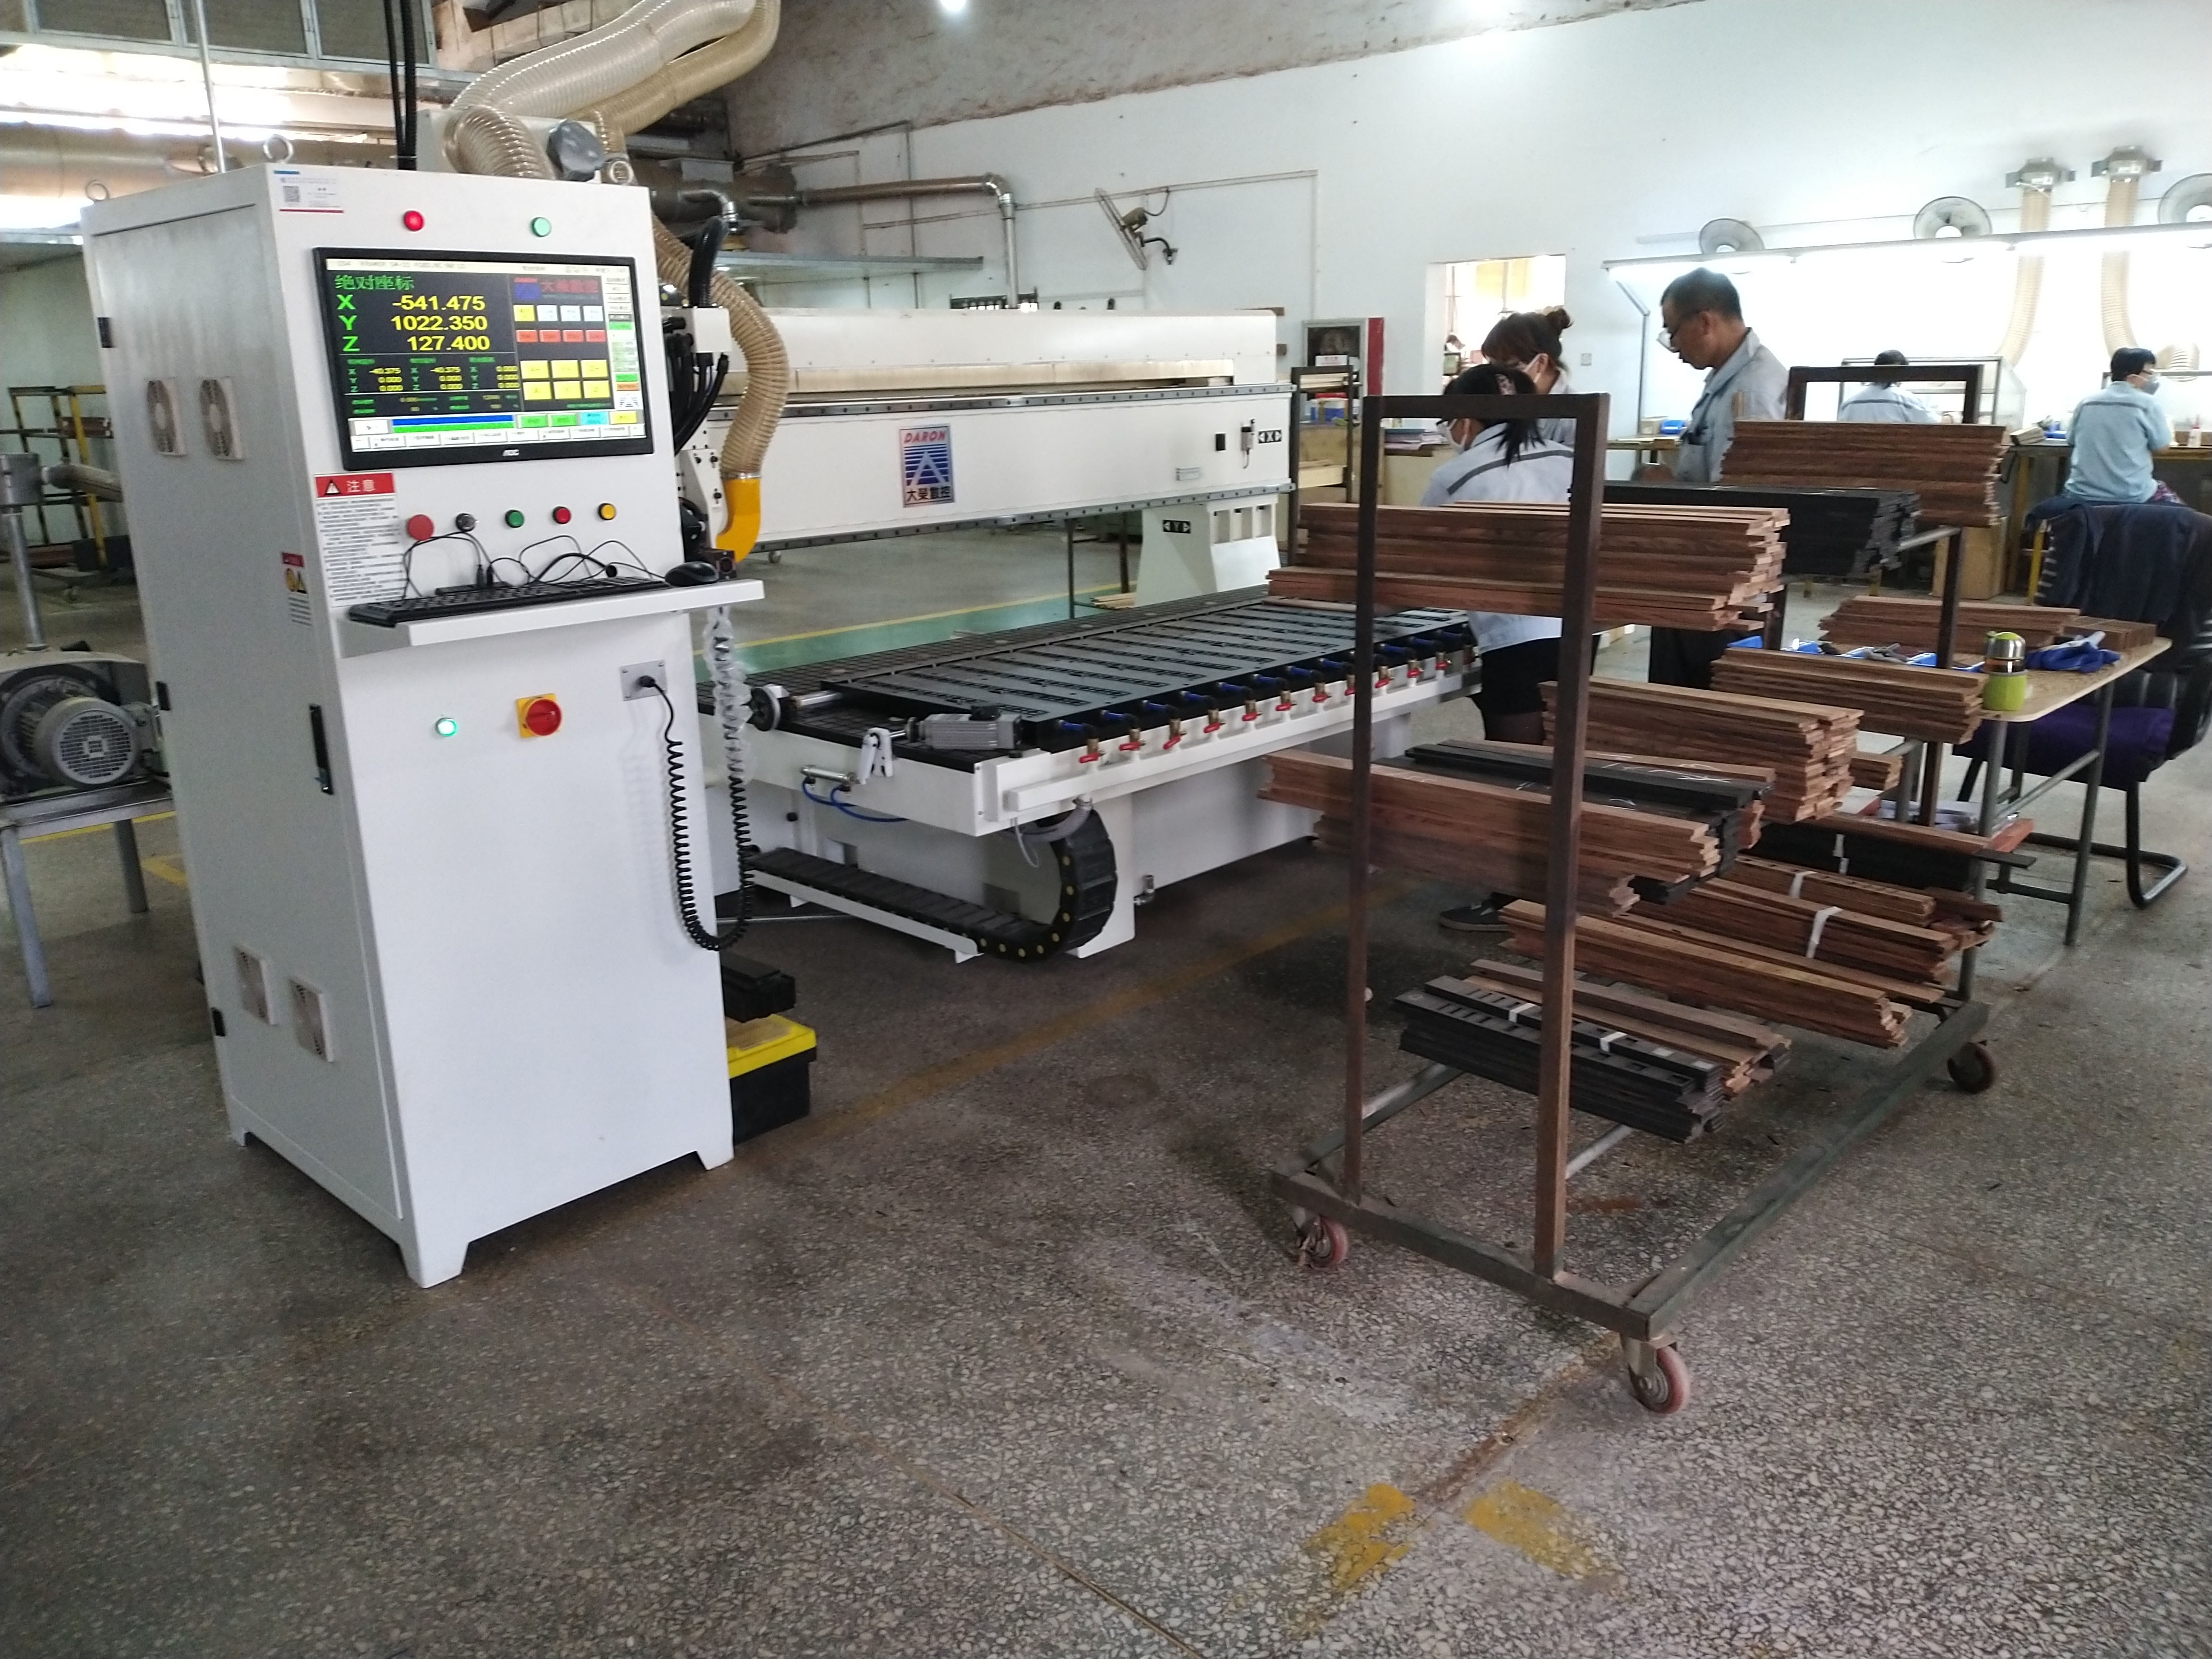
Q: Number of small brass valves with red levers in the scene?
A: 12